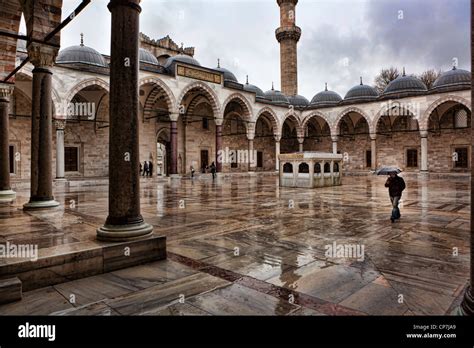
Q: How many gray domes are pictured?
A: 11